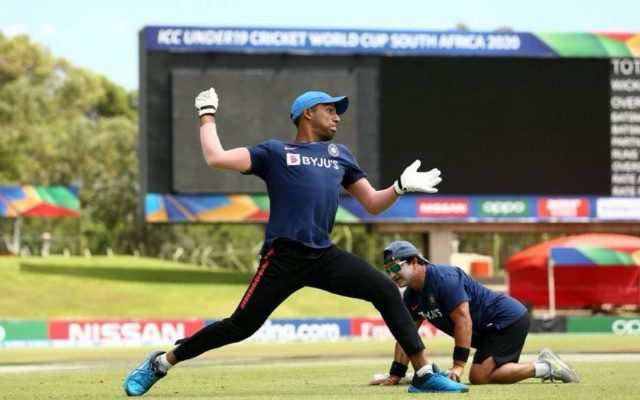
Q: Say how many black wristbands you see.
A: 2